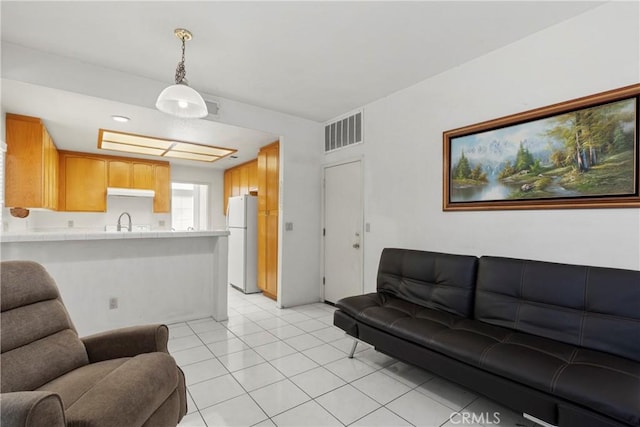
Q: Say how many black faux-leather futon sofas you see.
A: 1